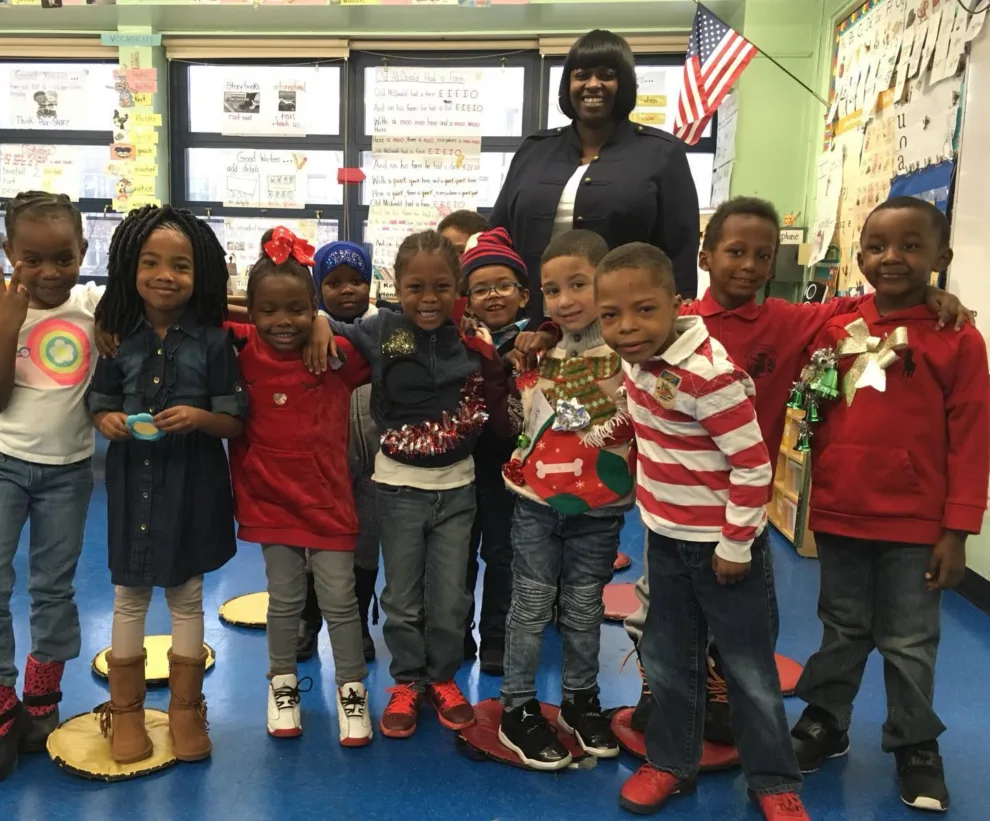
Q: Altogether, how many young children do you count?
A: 11